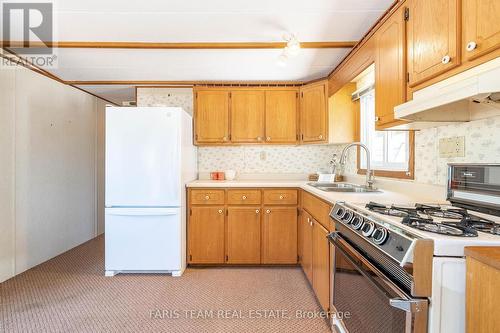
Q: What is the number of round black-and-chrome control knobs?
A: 5